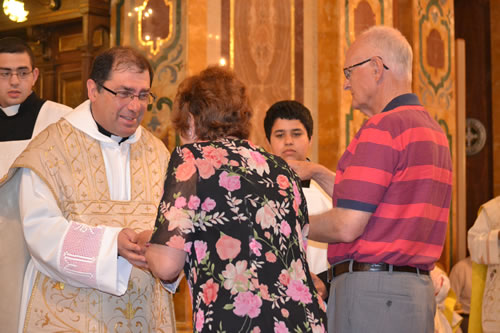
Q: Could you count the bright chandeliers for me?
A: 1